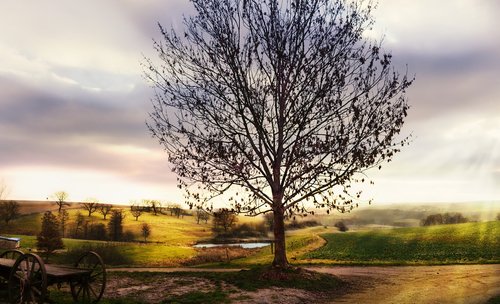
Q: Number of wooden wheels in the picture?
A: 3